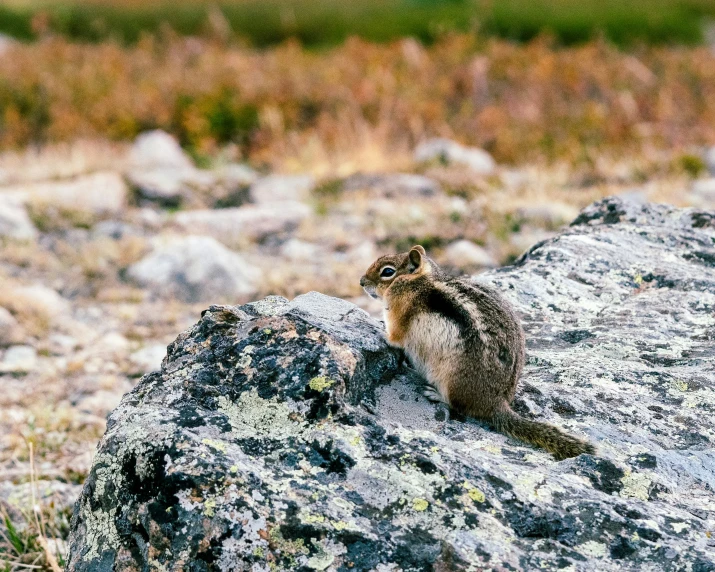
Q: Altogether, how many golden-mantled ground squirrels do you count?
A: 1